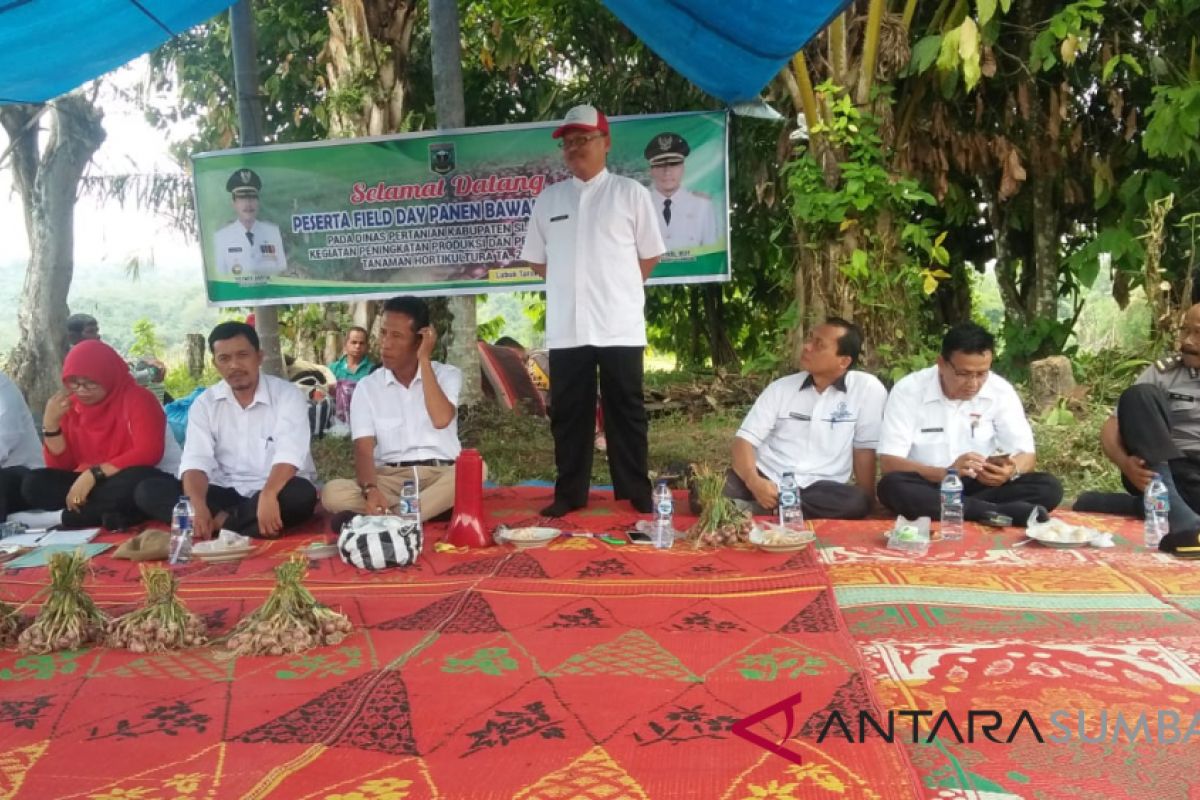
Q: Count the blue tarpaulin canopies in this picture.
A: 2